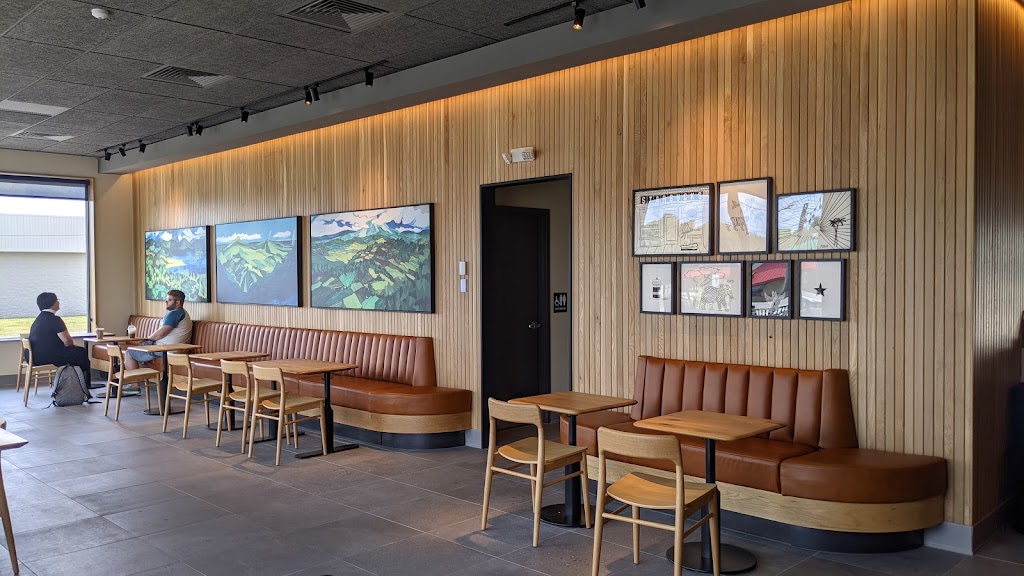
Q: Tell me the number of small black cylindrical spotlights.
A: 11